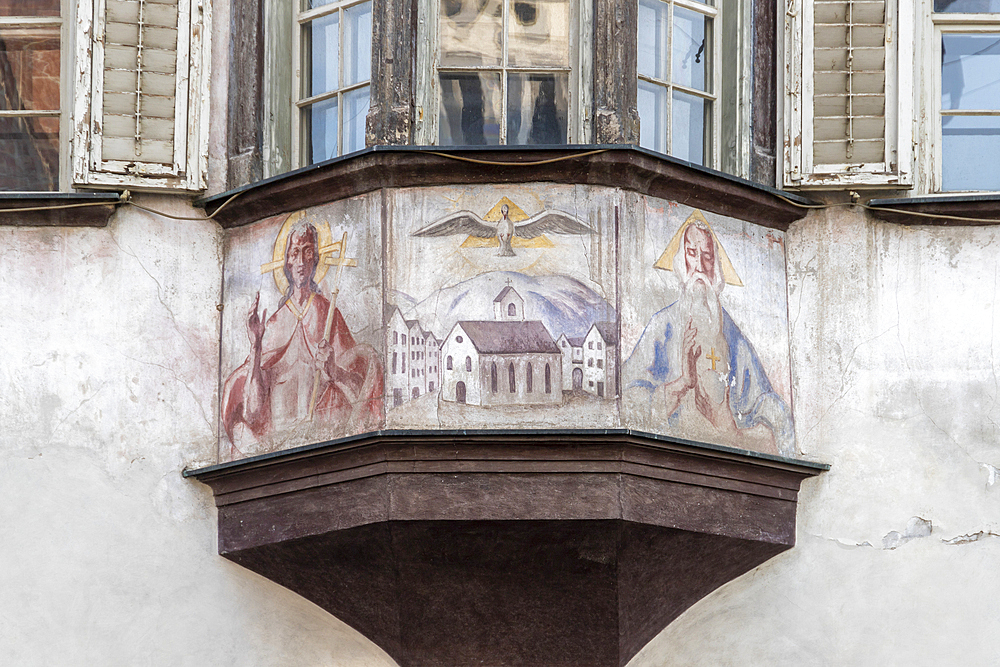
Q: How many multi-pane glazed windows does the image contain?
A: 5